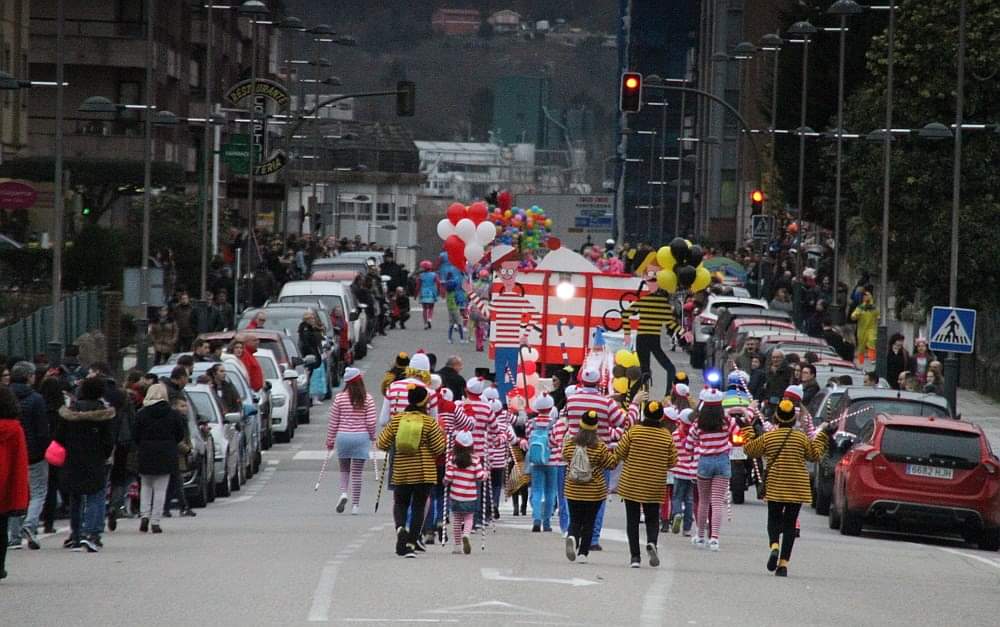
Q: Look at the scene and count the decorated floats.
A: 1